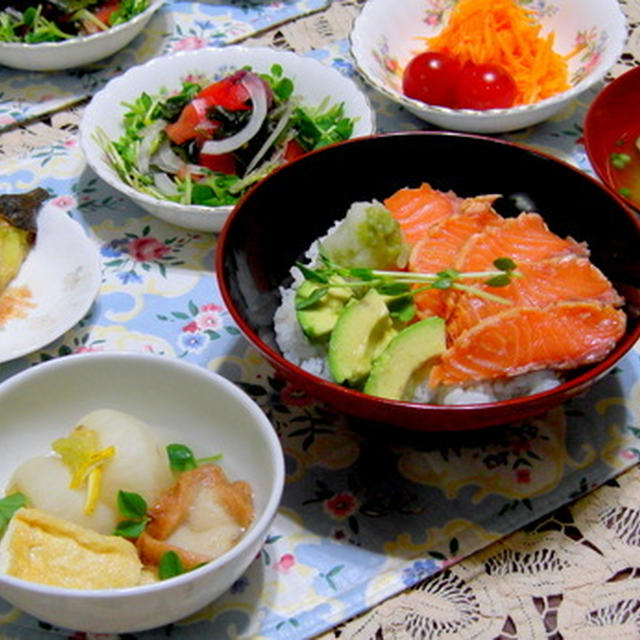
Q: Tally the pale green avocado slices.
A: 3